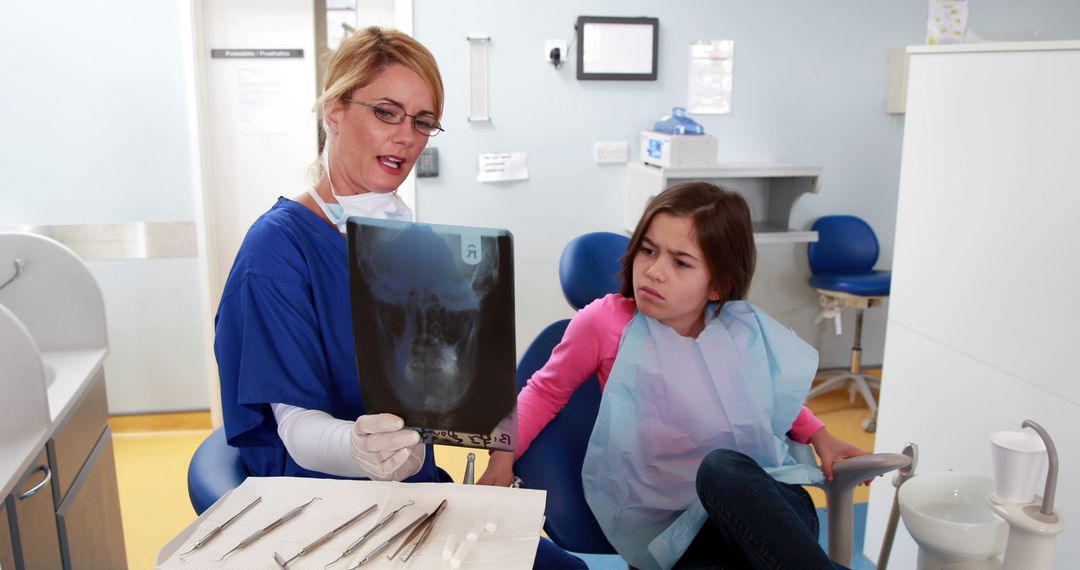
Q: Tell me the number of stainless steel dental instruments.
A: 6